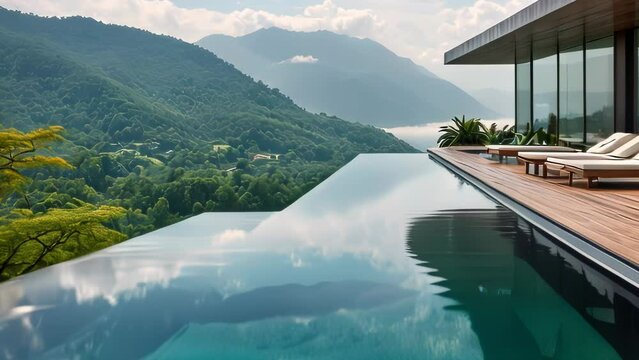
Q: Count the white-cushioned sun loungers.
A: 3